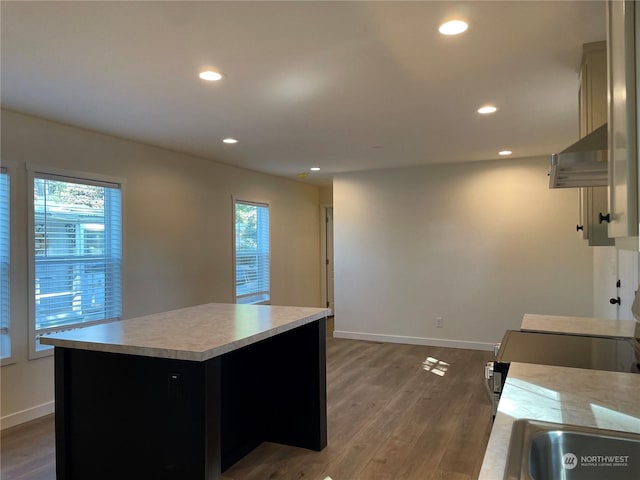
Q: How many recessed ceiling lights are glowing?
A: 6